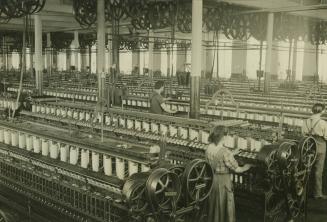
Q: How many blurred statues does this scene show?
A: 0